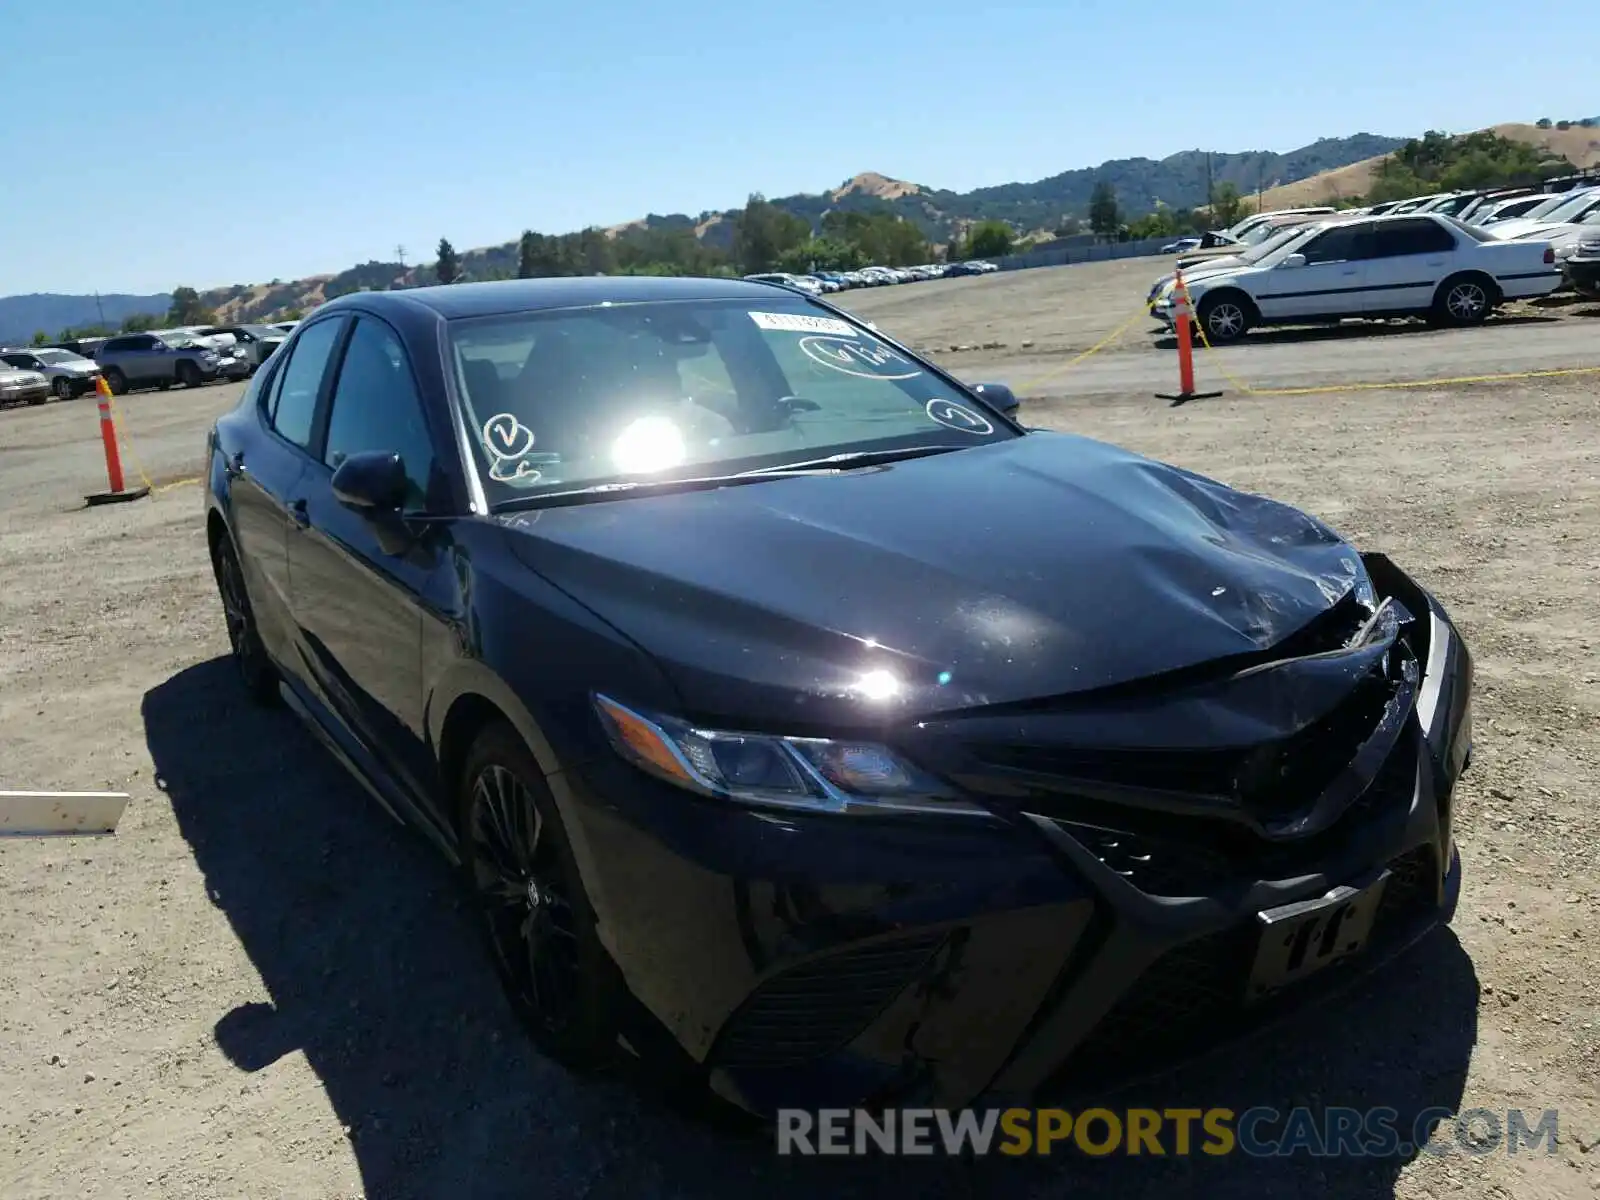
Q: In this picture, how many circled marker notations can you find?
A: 3